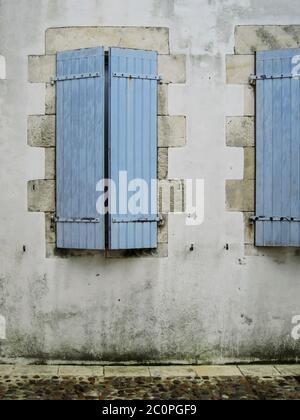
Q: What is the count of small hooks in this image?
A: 3